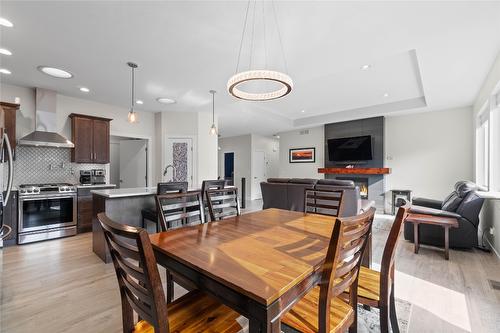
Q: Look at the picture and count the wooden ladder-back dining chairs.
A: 6